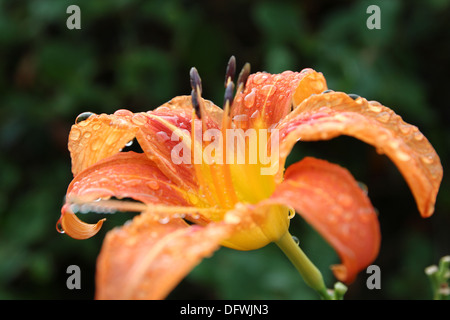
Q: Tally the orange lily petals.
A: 6